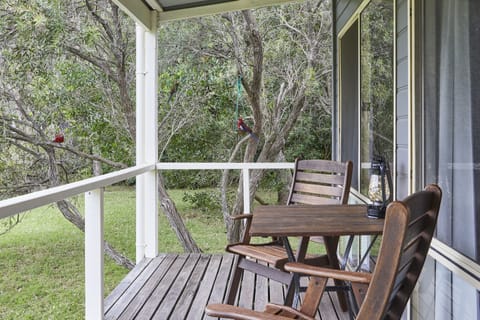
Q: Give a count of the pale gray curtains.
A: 1